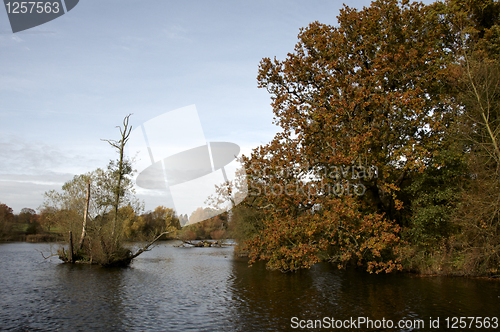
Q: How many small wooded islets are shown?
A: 1